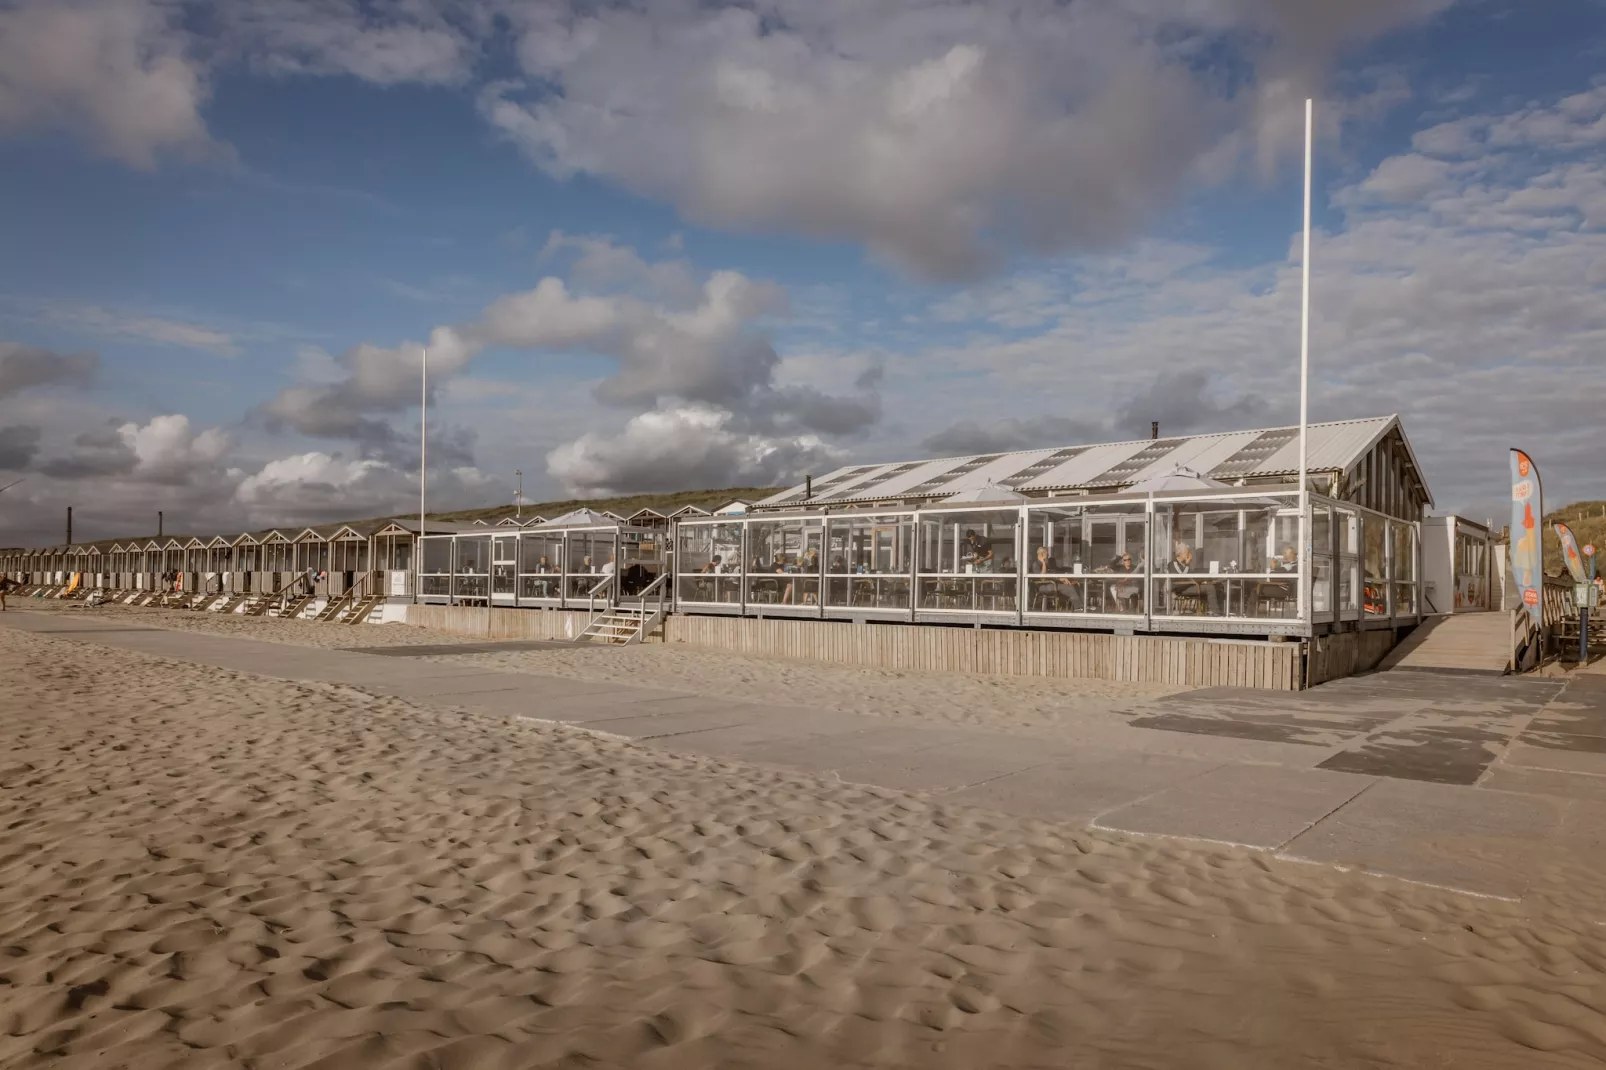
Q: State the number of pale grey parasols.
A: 3